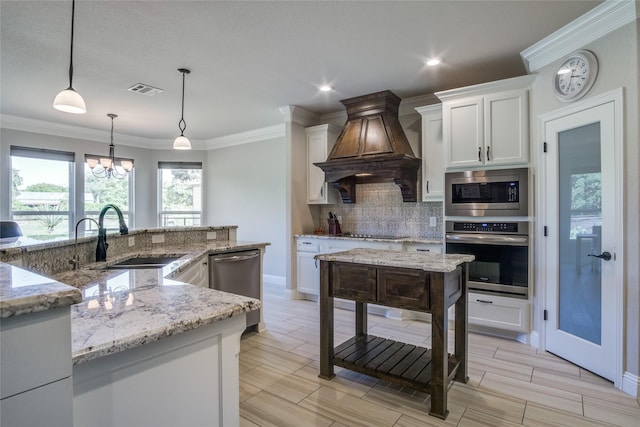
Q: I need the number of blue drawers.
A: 0